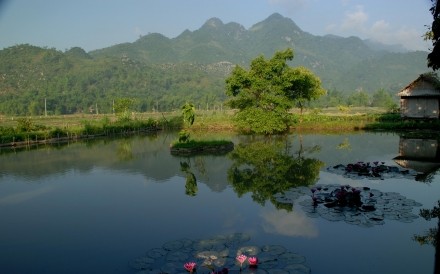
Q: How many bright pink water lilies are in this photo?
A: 3